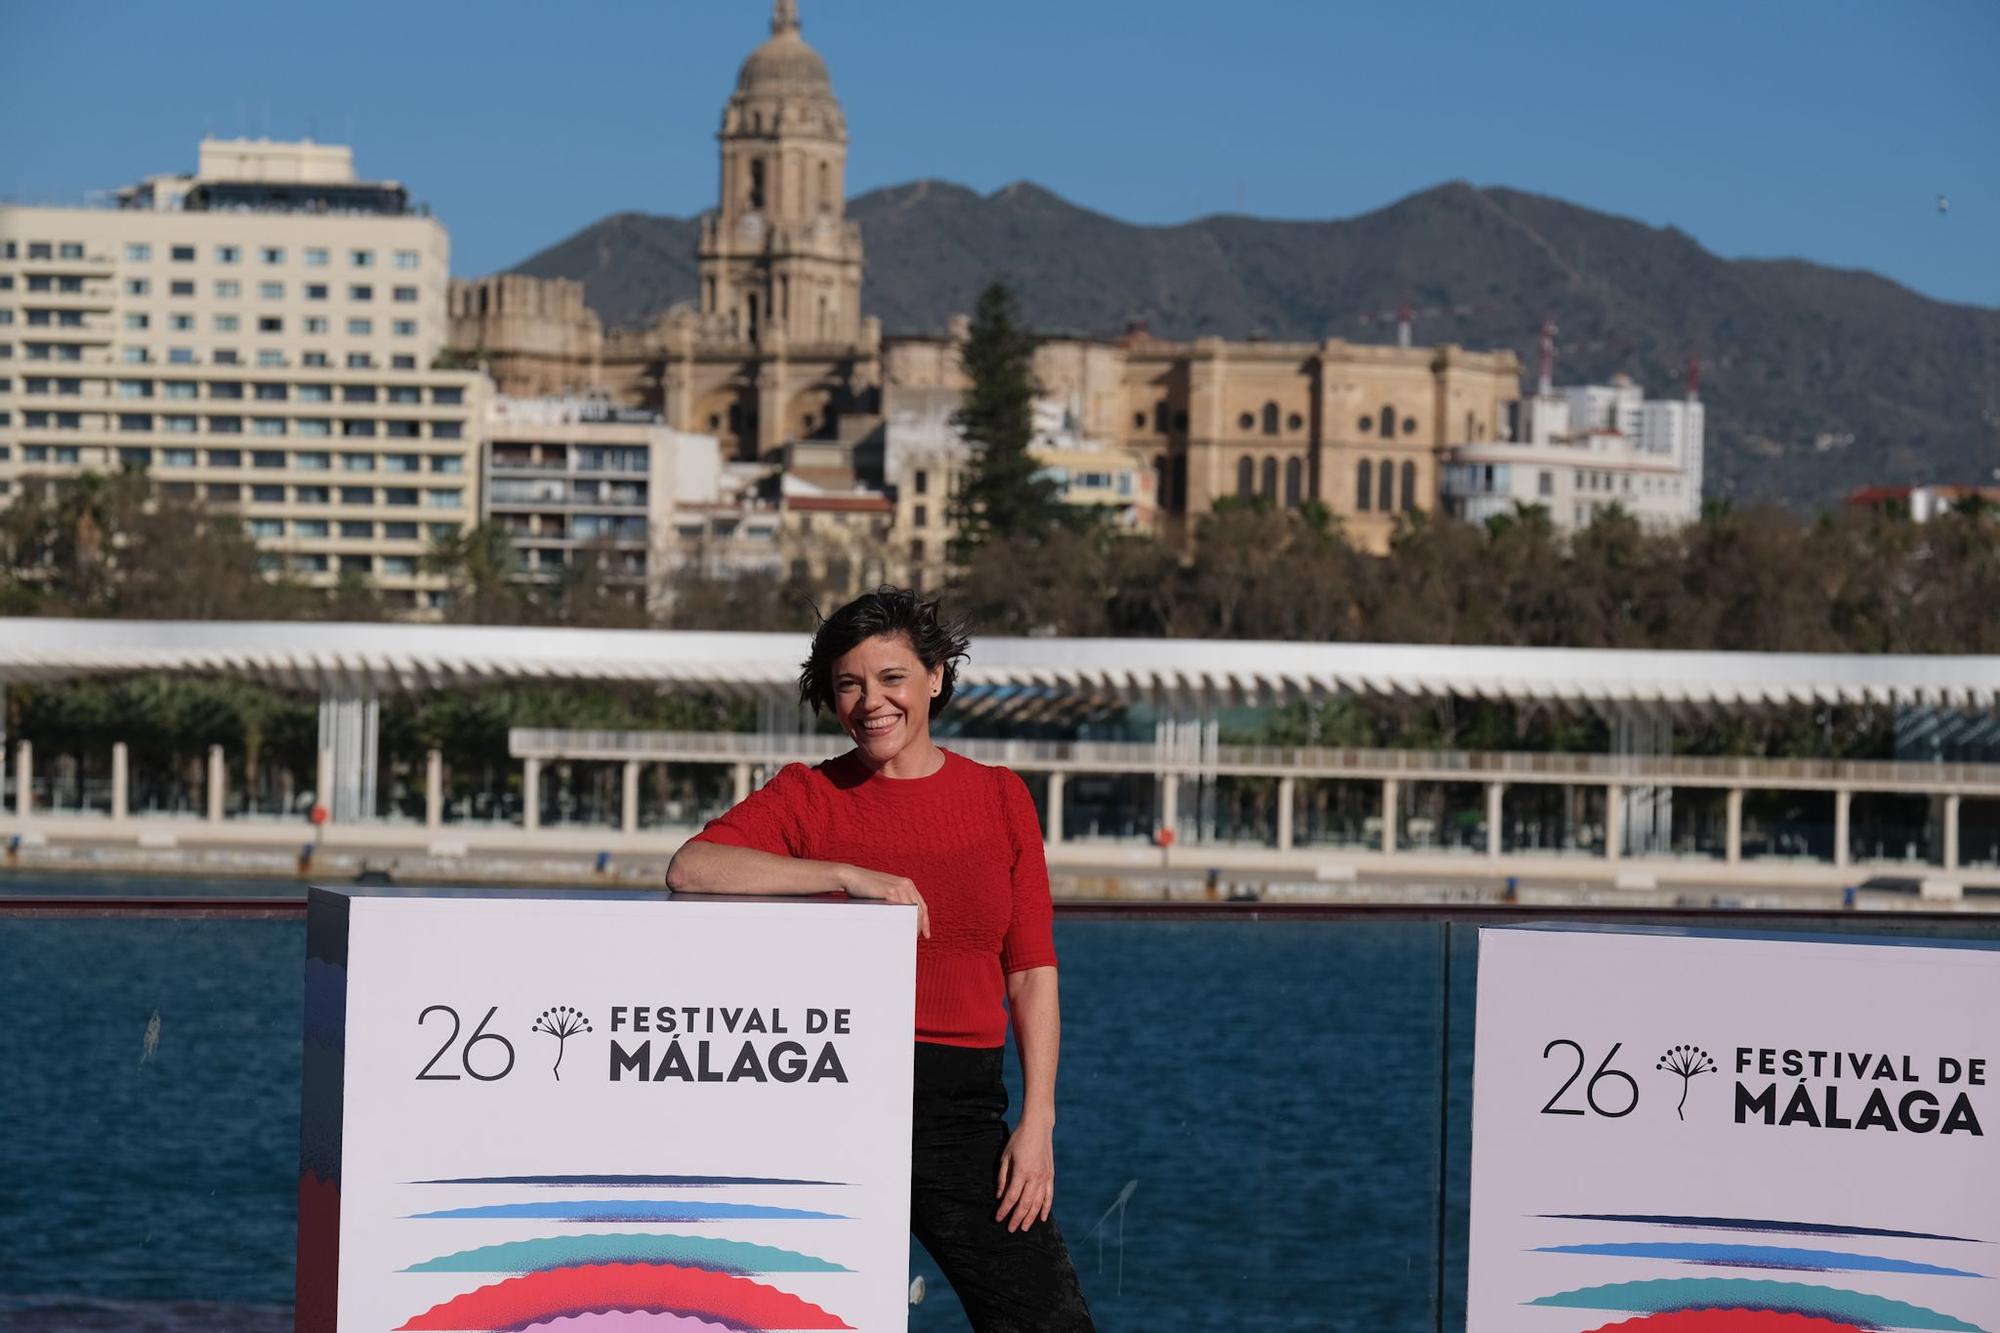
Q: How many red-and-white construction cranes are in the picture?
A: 3